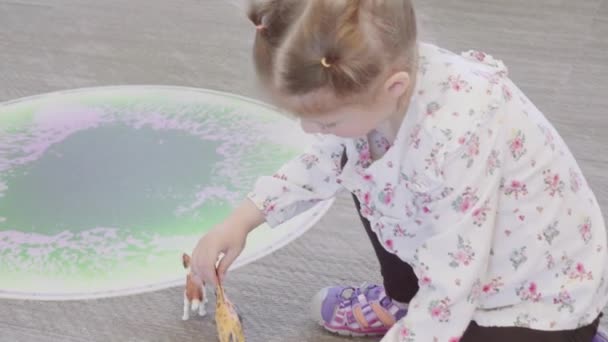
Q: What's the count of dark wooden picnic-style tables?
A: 0